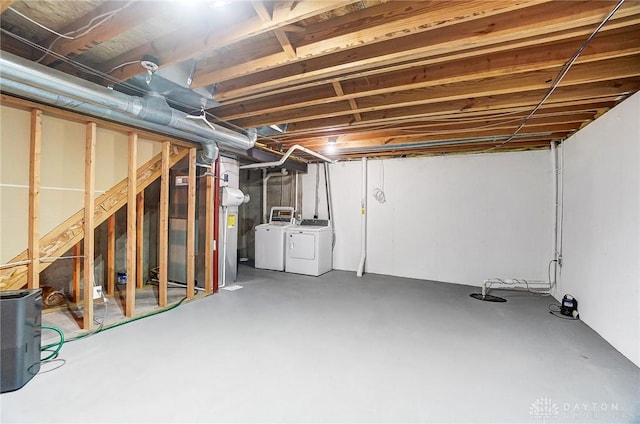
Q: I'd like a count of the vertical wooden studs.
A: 9